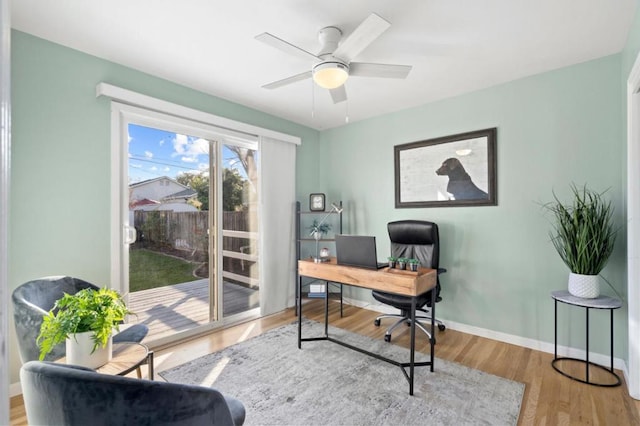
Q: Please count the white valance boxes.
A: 1